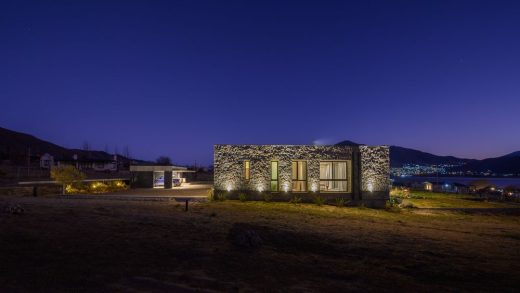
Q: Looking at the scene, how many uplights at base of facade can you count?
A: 5